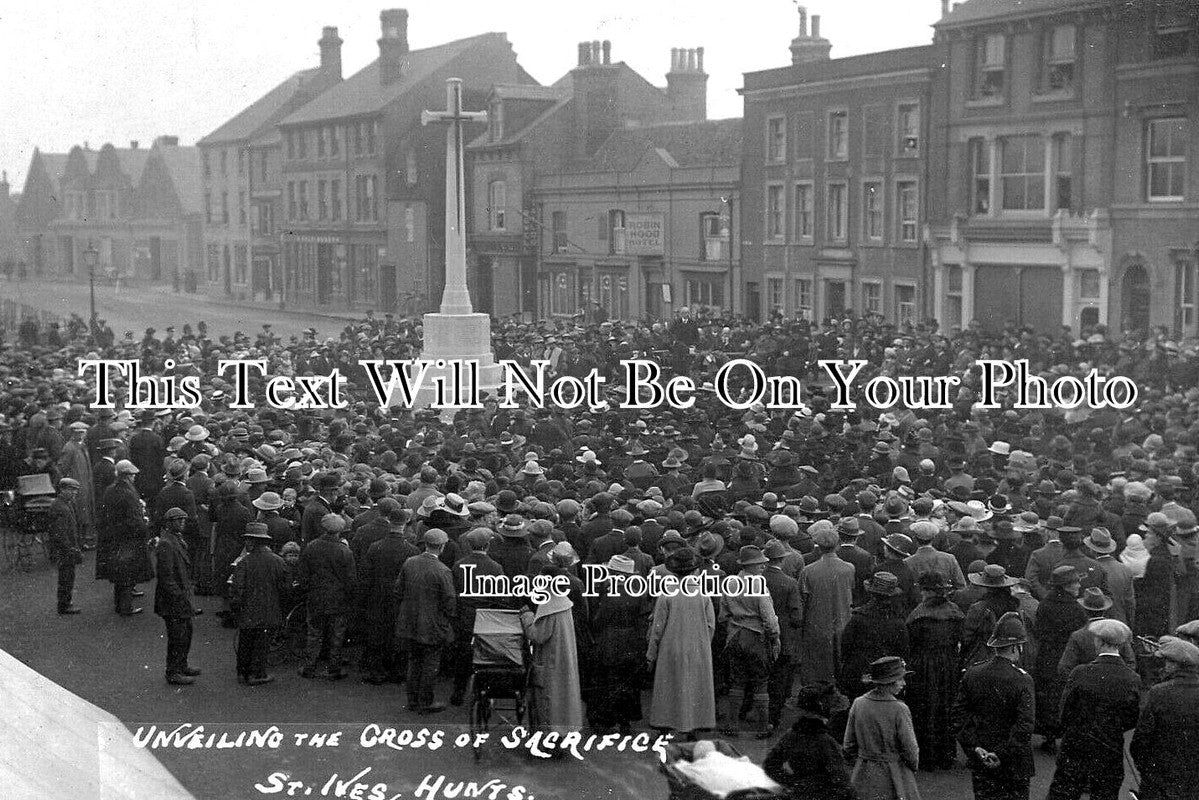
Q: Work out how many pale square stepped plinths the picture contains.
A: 1